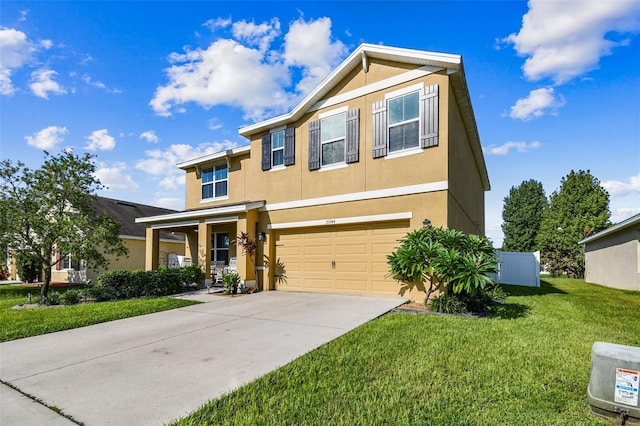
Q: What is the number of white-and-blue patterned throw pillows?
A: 0